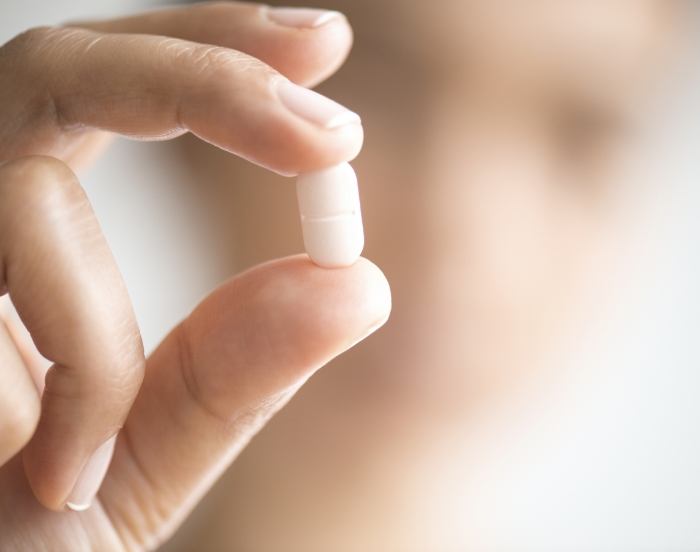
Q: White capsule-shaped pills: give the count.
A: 1